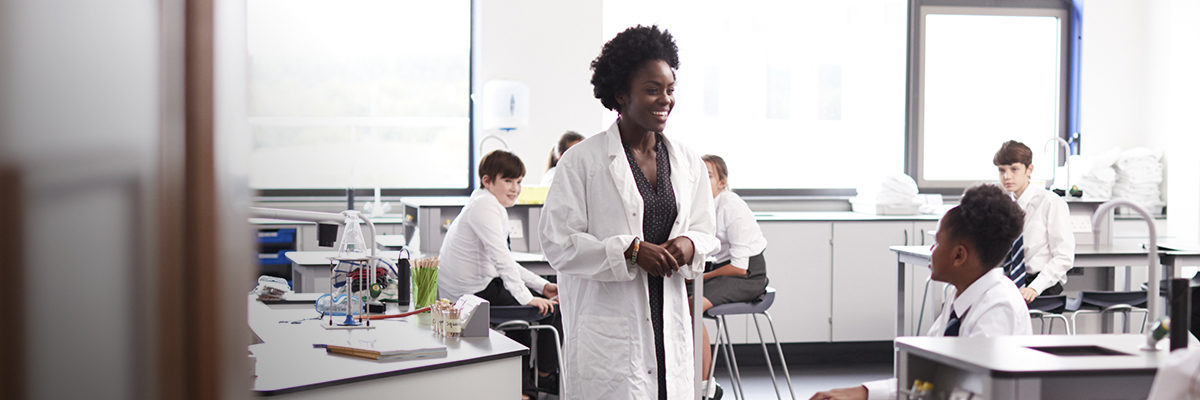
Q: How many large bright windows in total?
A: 3